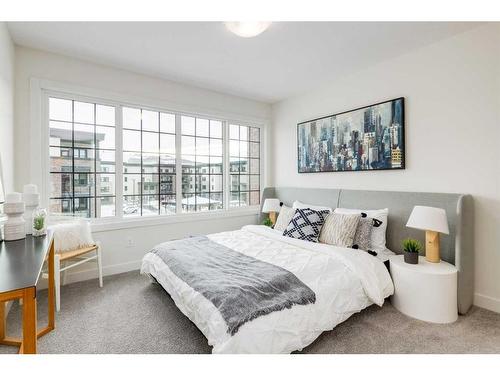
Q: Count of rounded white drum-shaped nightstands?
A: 1